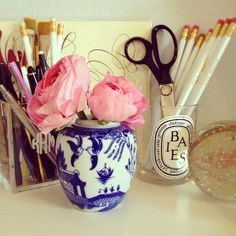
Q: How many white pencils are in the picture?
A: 10